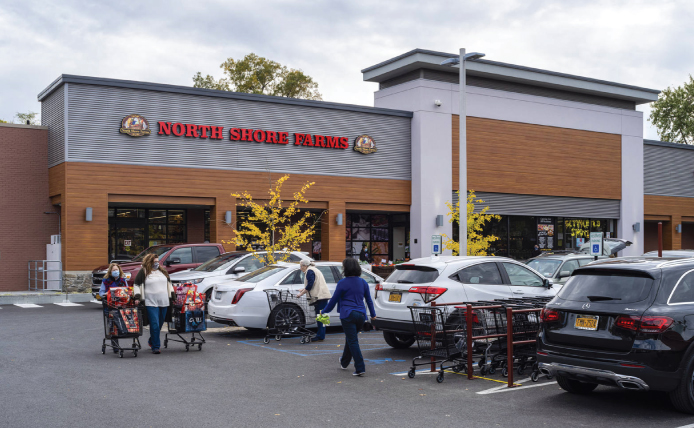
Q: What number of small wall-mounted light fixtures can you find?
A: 6